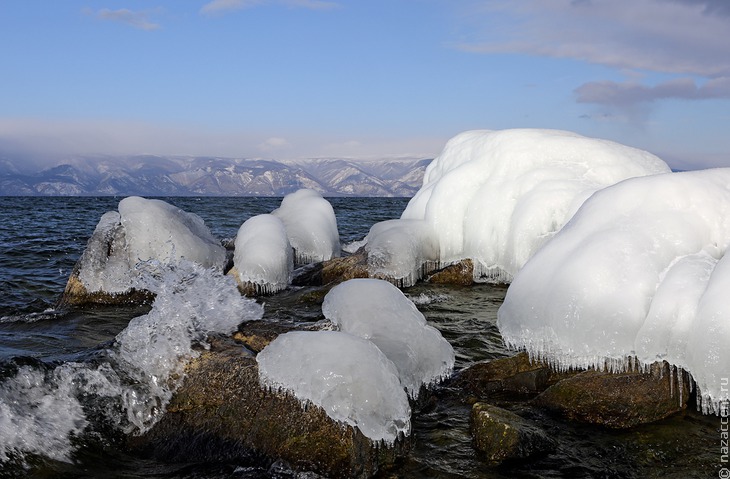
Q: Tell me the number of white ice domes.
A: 8